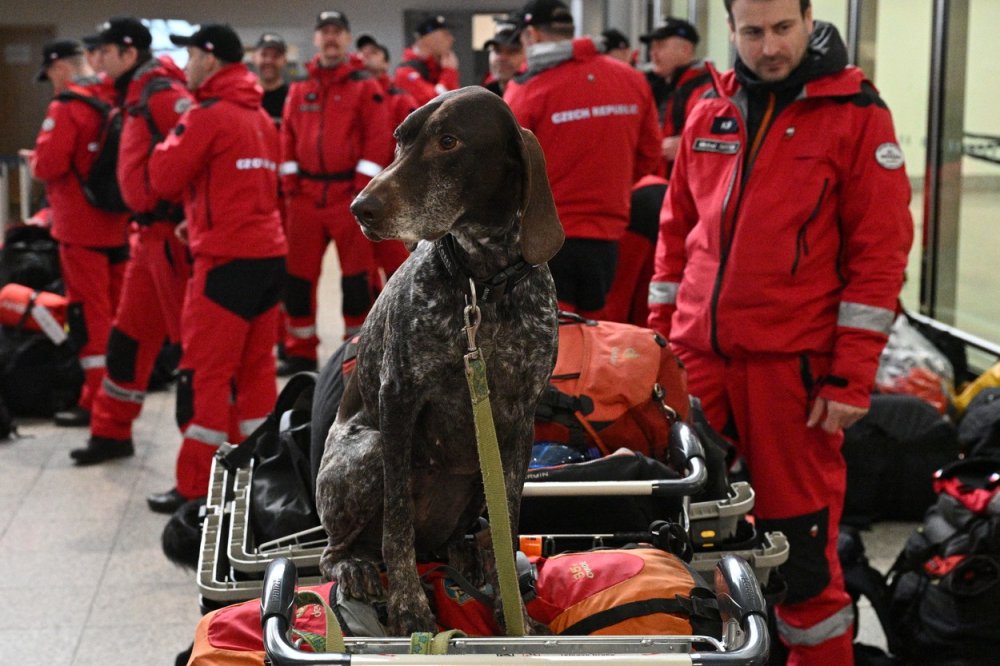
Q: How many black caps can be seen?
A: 11